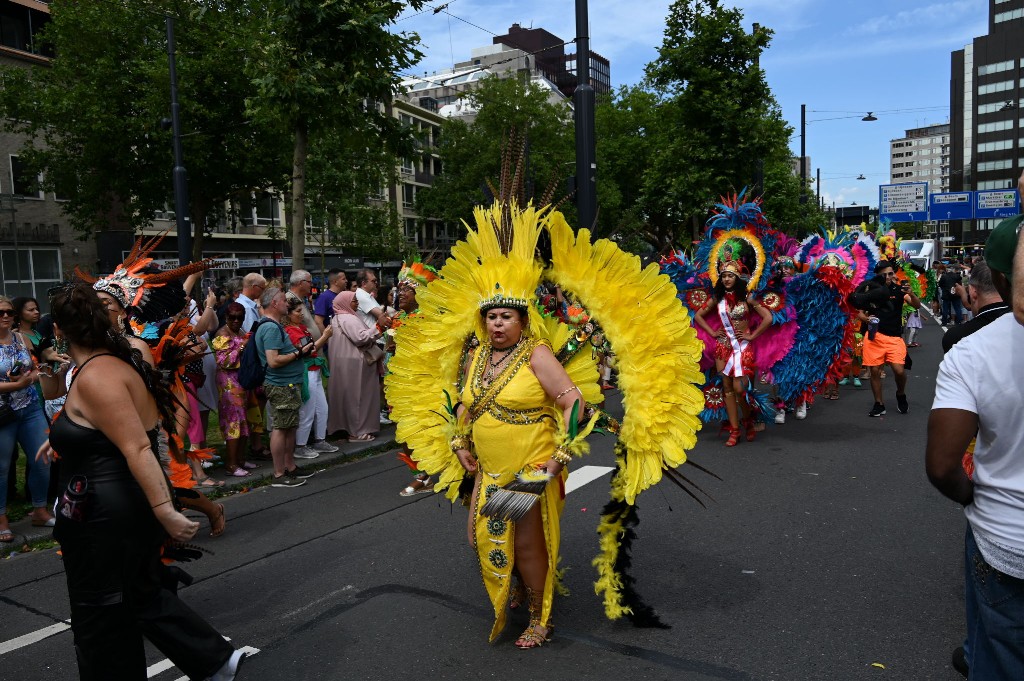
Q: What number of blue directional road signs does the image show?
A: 3